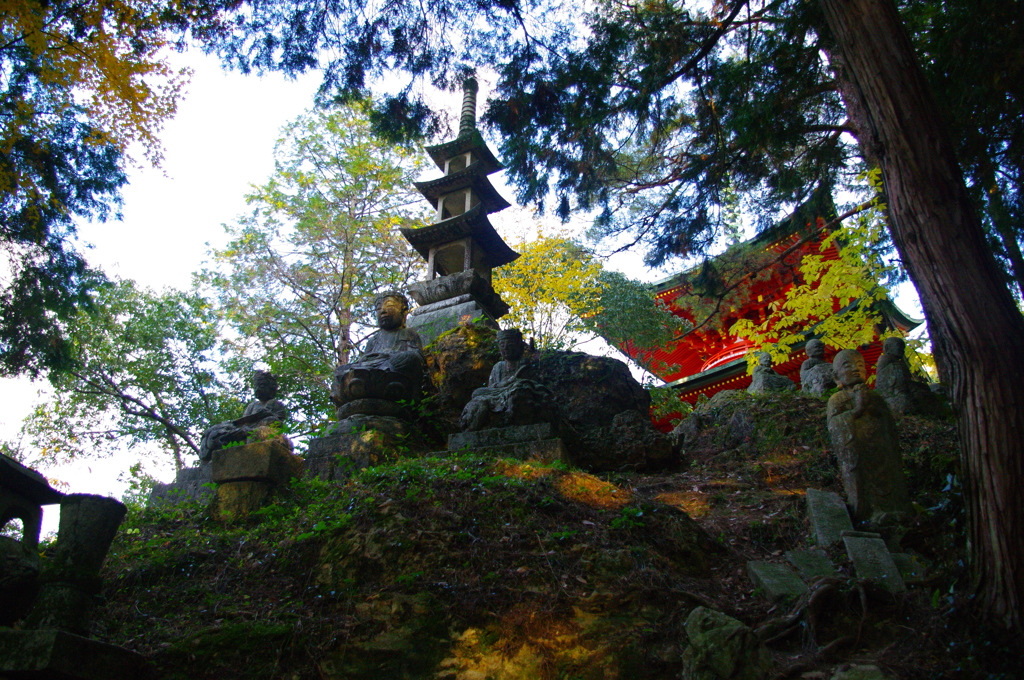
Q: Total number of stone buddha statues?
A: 7